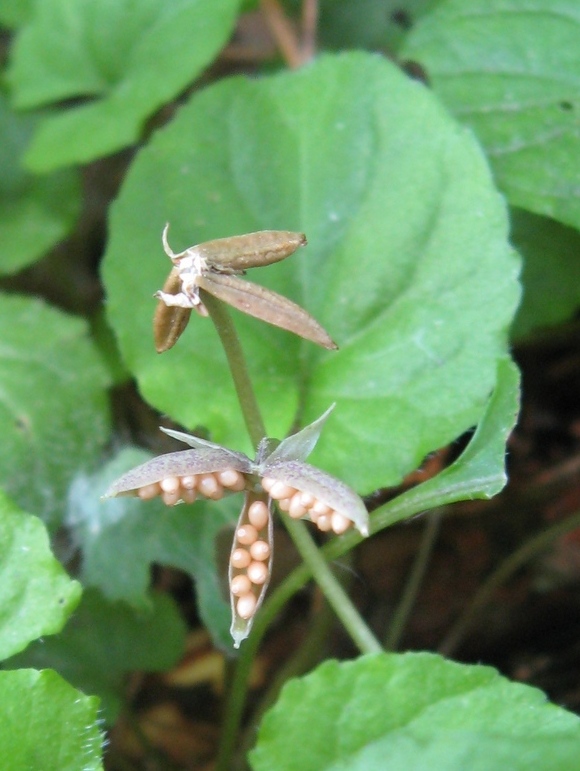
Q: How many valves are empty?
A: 3